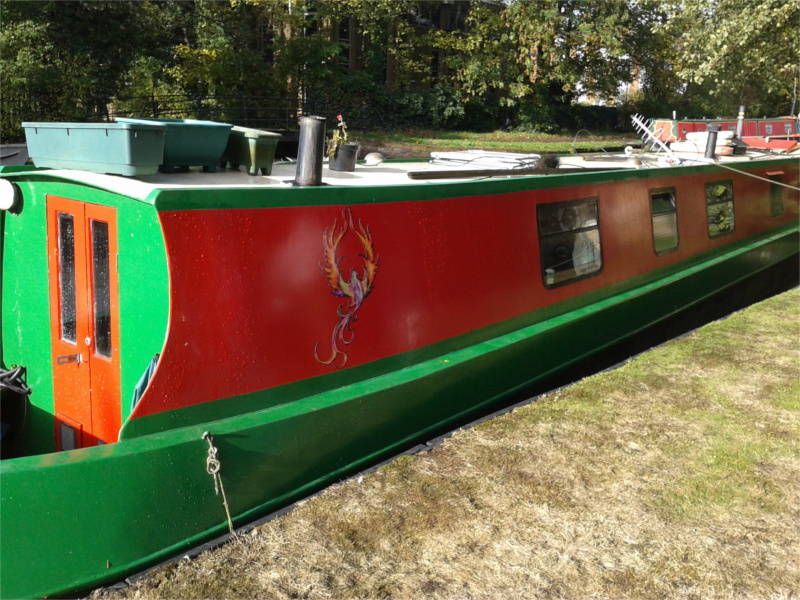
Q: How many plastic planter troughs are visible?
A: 3